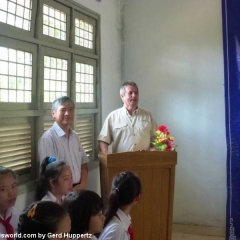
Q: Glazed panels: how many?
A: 6